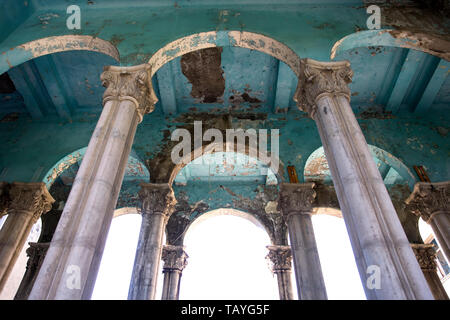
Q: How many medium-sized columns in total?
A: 4